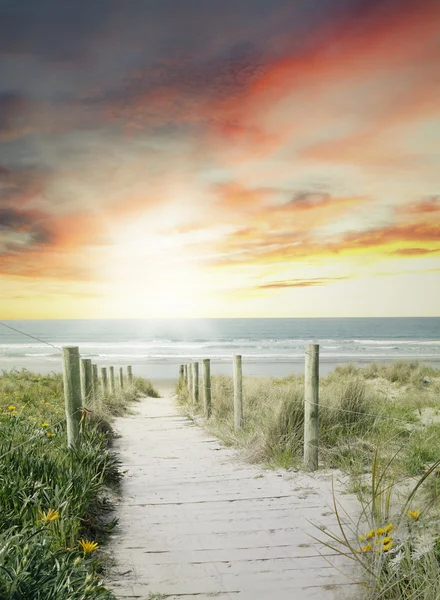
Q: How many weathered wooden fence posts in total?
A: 14